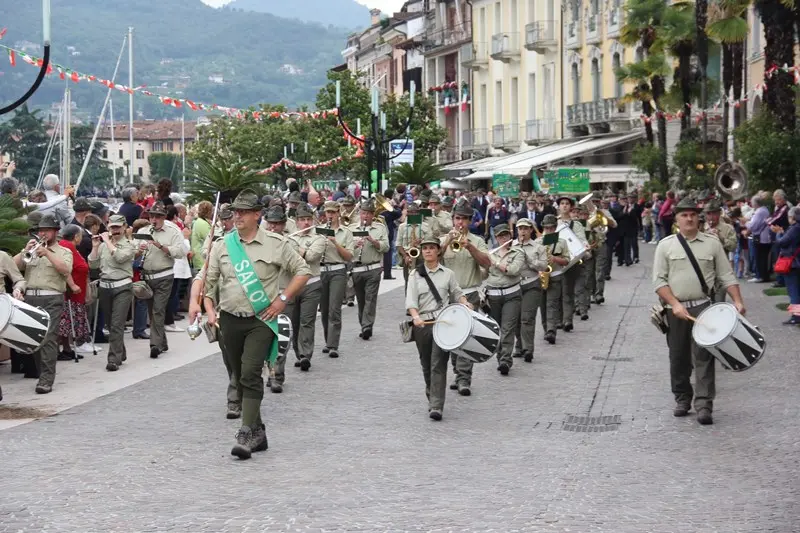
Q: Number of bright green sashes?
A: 1